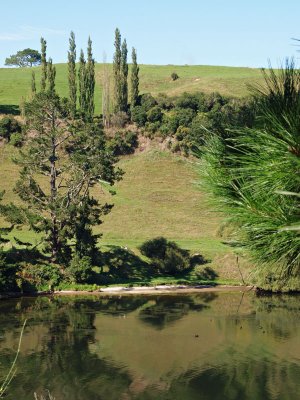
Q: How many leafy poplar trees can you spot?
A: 9